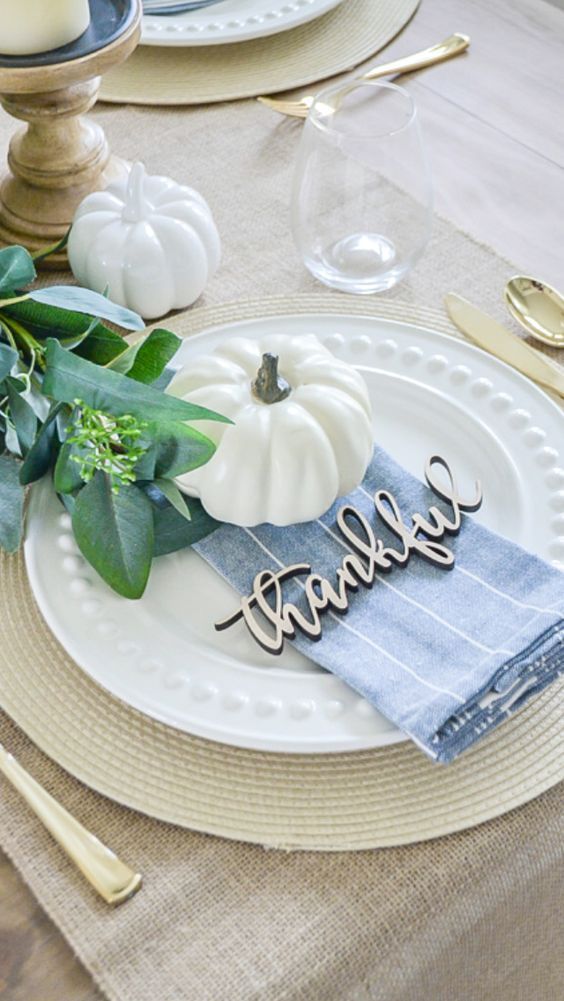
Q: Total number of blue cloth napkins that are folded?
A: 1